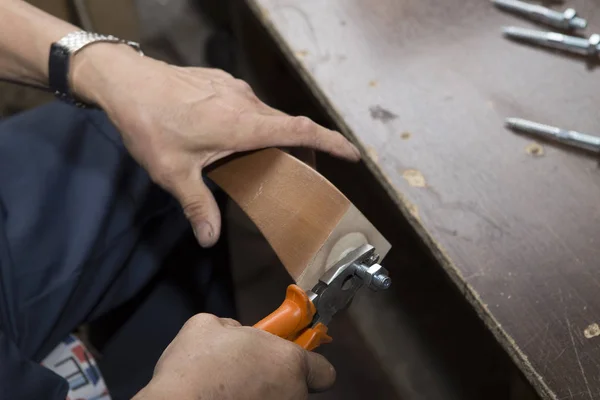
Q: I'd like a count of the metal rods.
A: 3